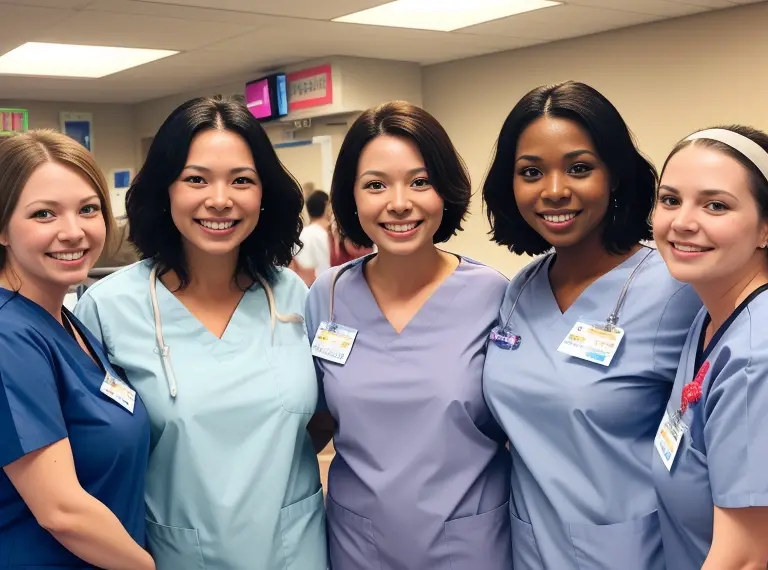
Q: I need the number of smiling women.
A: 5